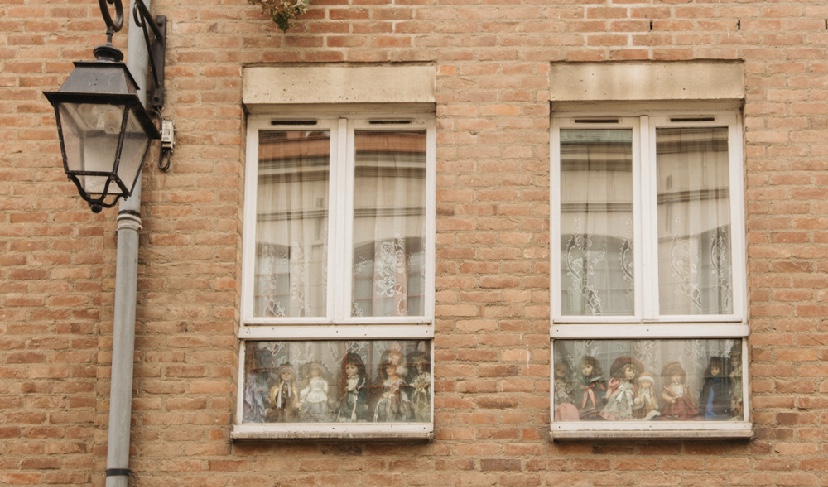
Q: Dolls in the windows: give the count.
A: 13